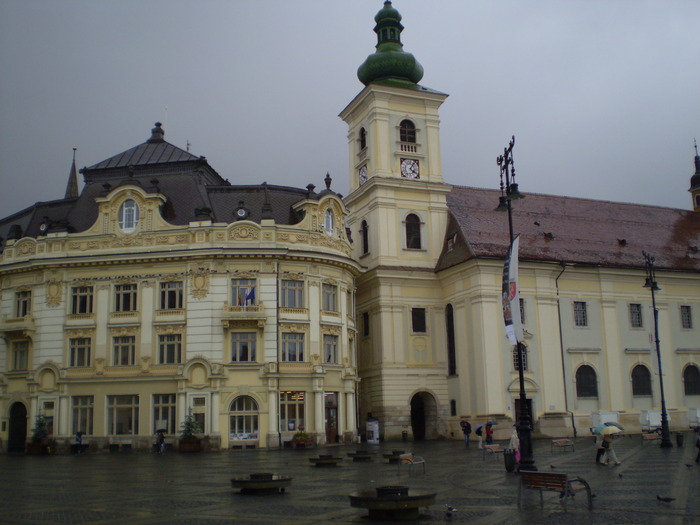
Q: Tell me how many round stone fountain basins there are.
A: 5